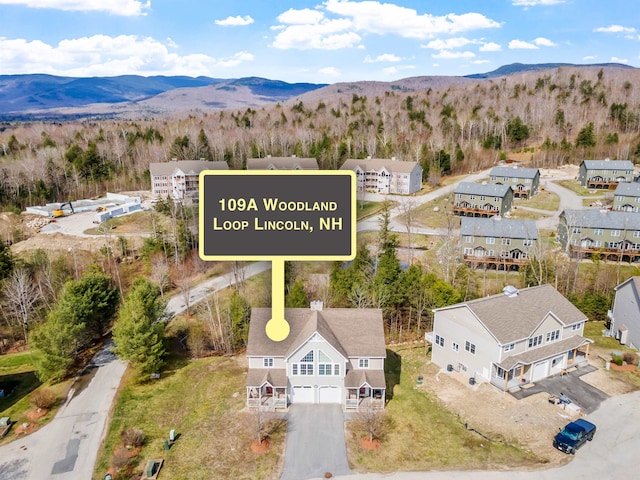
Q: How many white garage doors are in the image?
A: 4